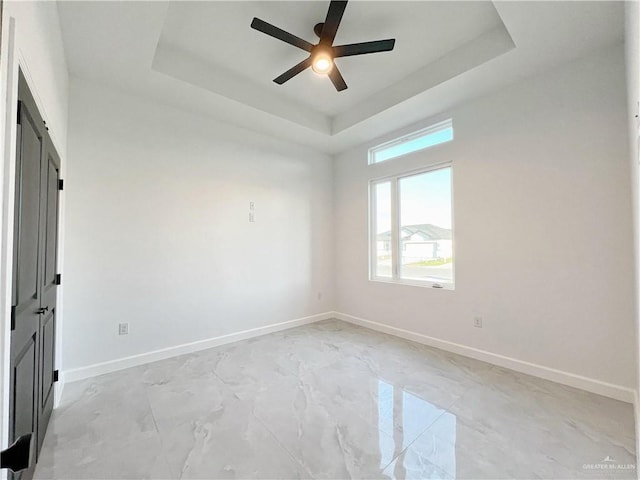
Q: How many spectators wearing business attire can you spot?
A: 0